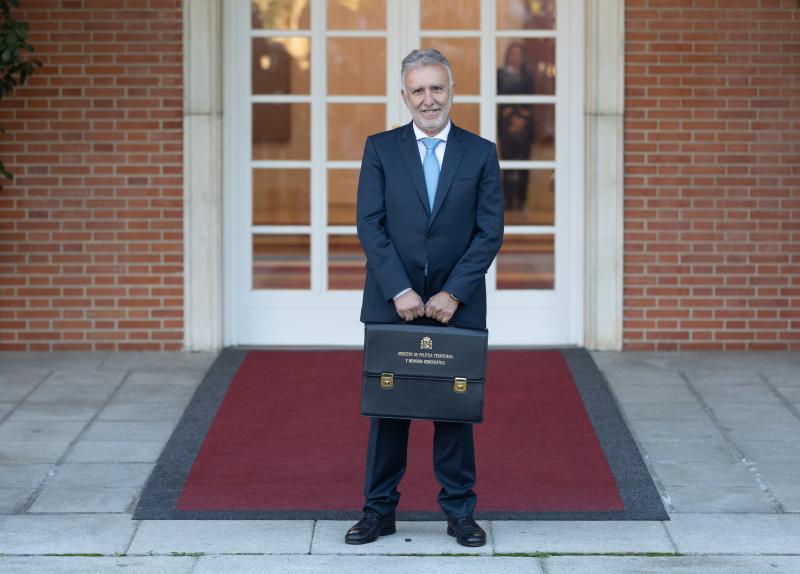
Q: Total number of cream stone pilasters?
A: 2